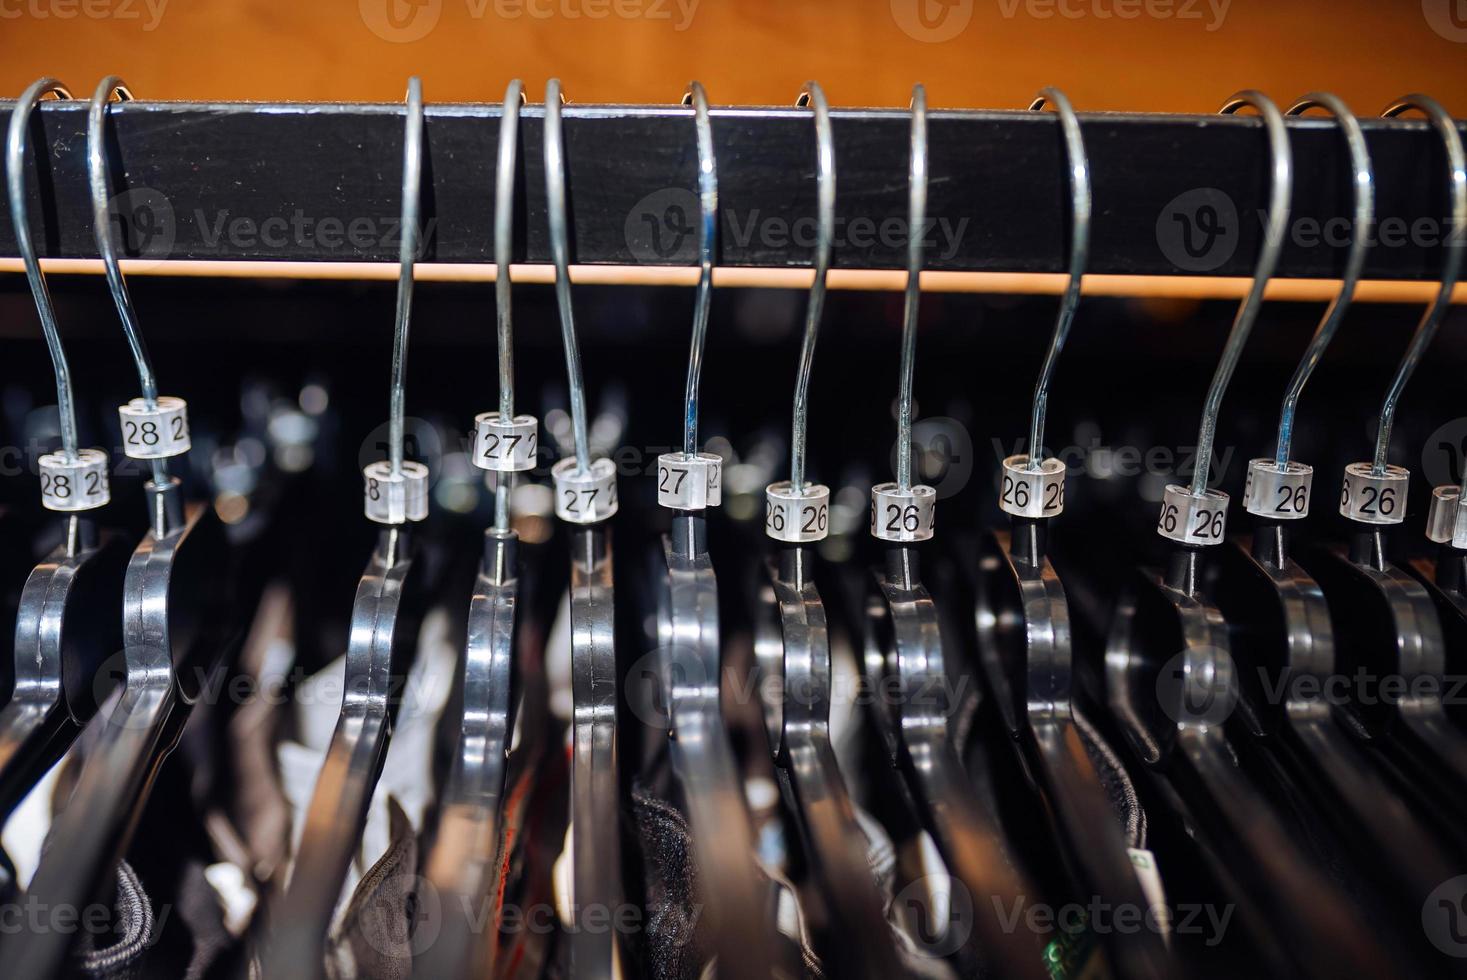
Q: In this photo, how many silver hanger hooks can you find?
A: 12